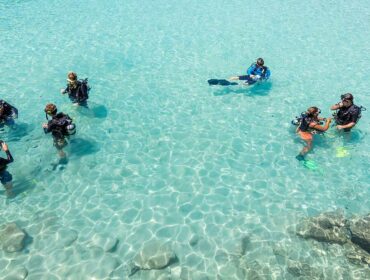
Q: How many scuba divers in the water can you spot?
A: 7